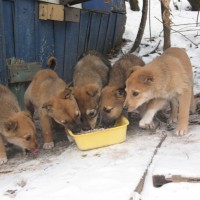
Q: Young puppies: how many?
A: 5